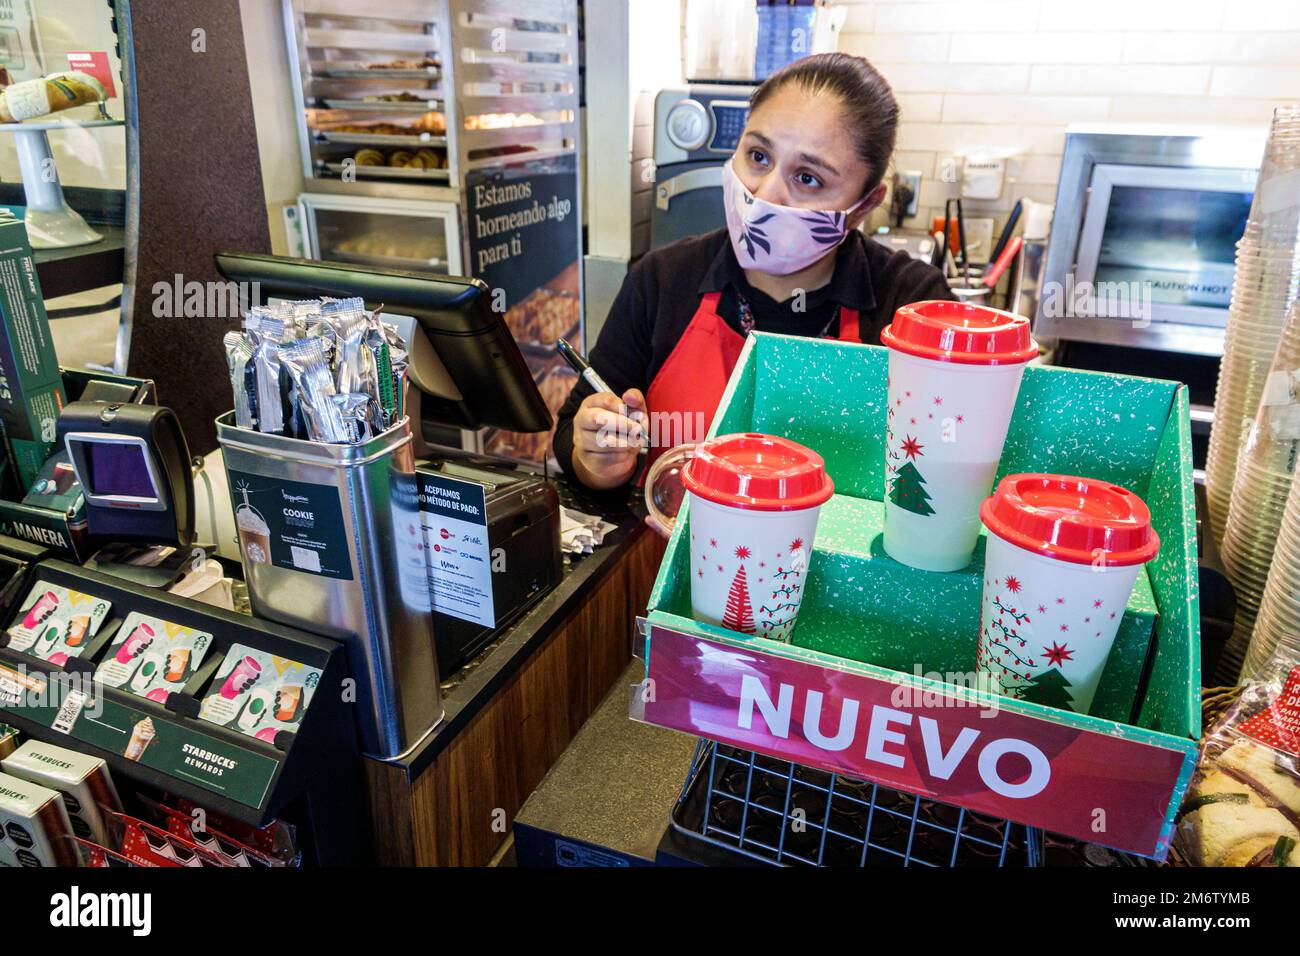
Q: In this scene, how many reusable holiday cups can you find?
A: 3